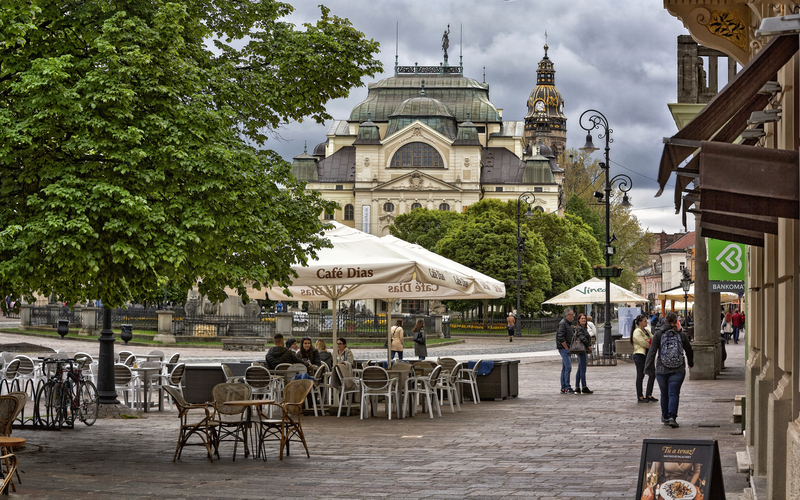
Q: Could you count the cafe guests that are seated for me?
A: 5